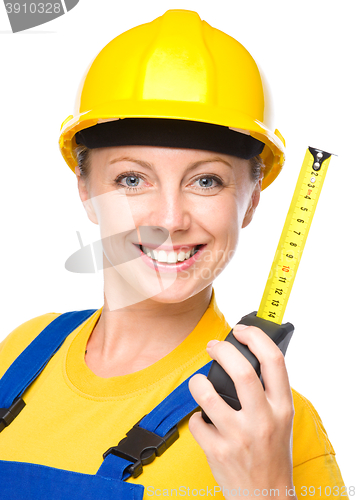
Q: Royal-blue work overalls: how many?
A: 1